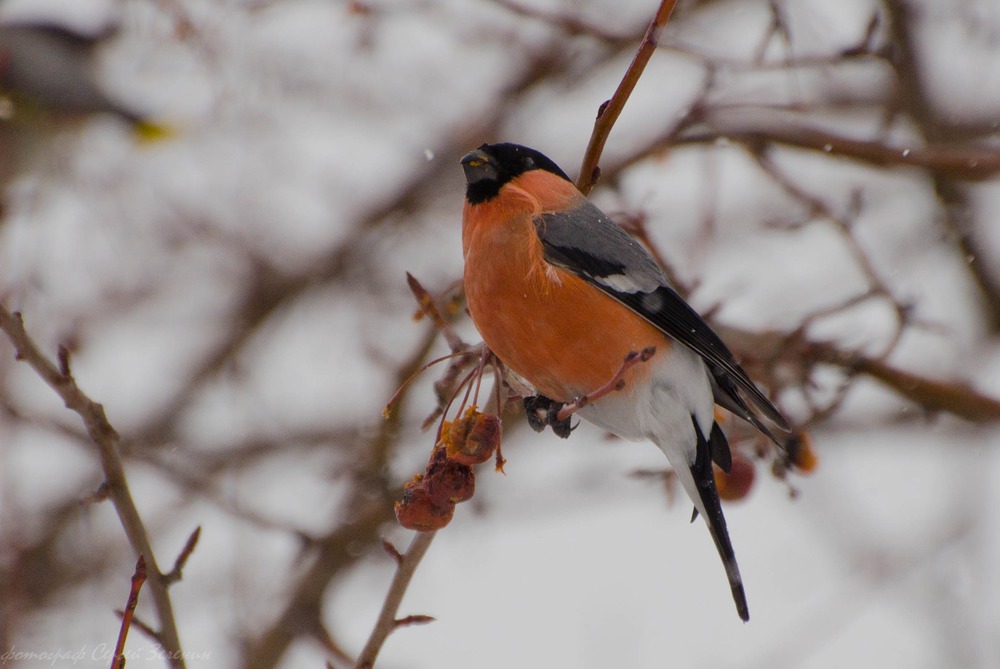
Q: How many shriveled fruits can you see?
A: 3